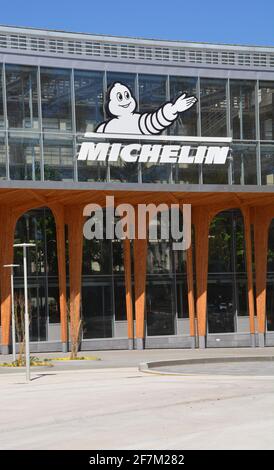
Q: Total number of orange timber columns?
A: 9